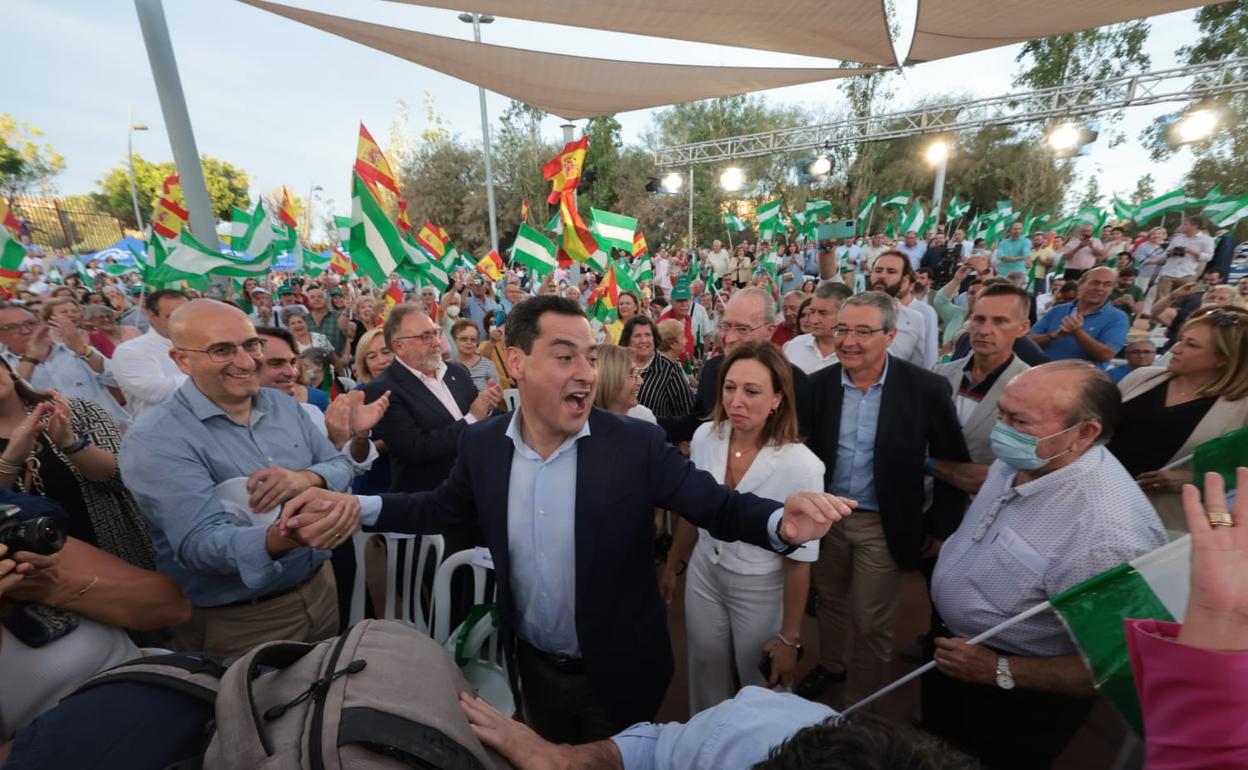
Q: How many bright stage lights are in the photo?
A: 6